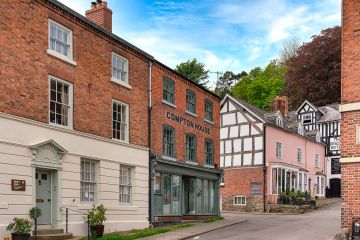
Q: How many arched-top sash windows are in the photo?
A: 6